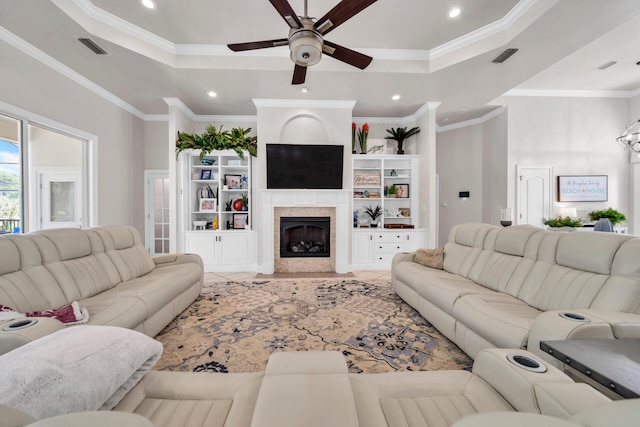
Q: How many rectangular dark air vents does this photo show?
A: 2